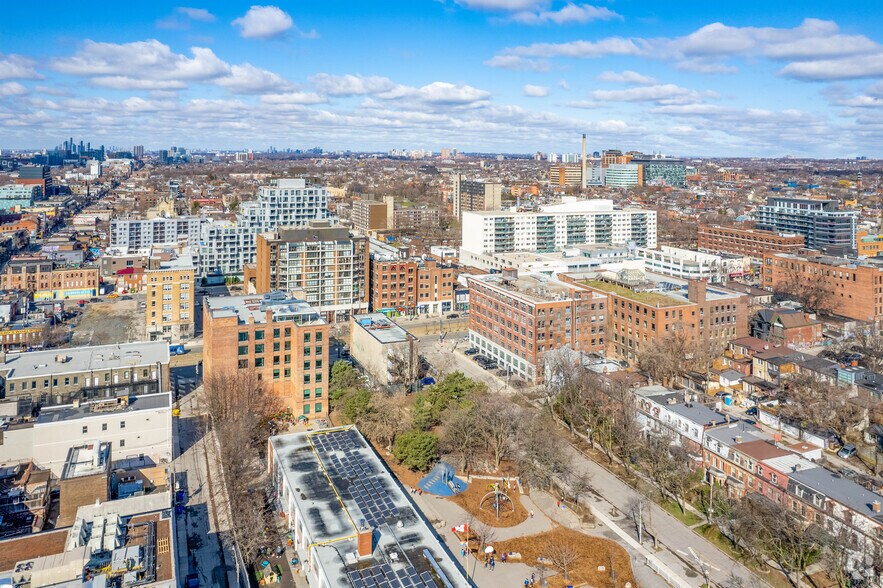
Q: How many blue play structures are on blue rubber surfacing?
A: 1